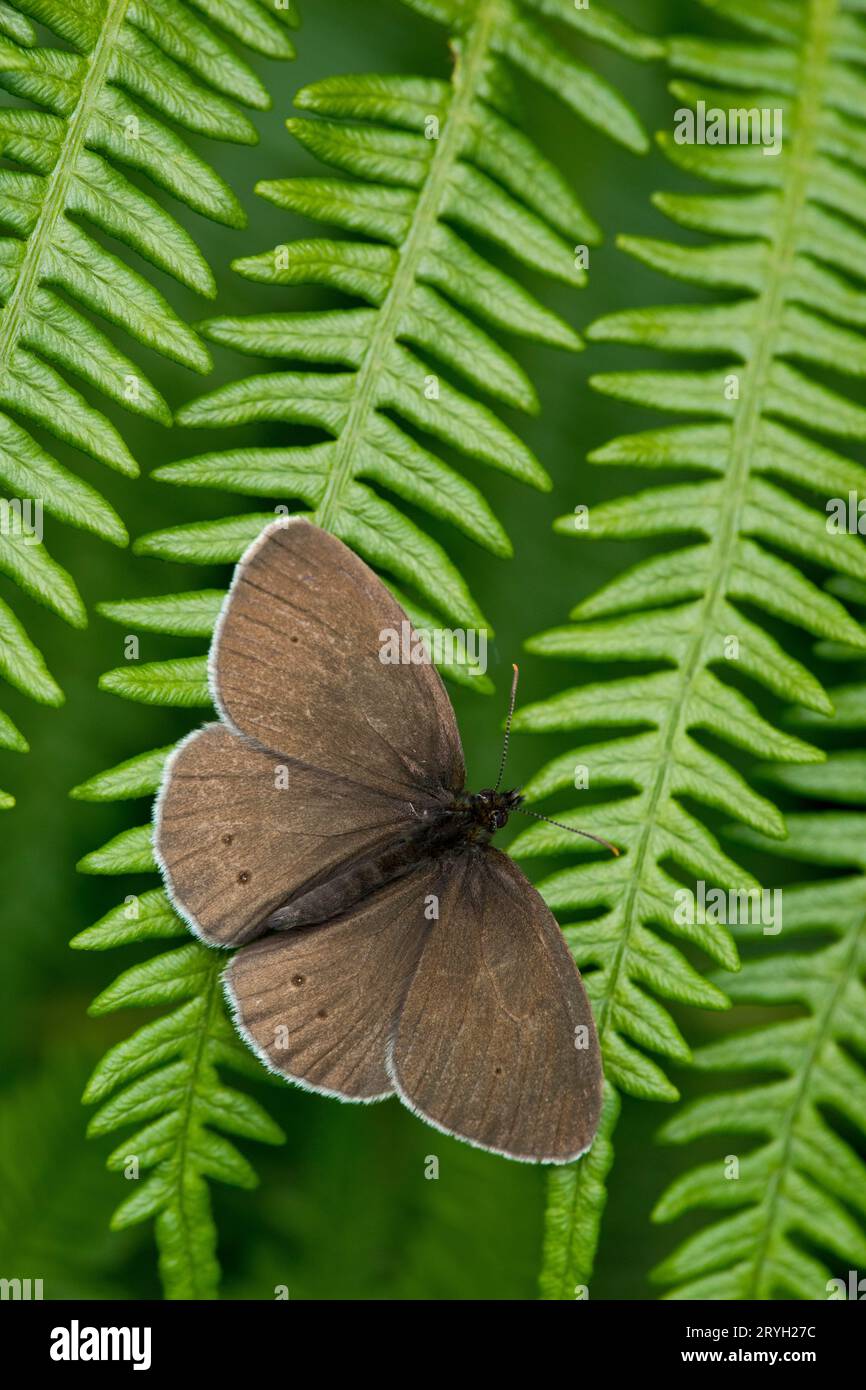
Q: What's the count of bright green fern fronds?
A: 4